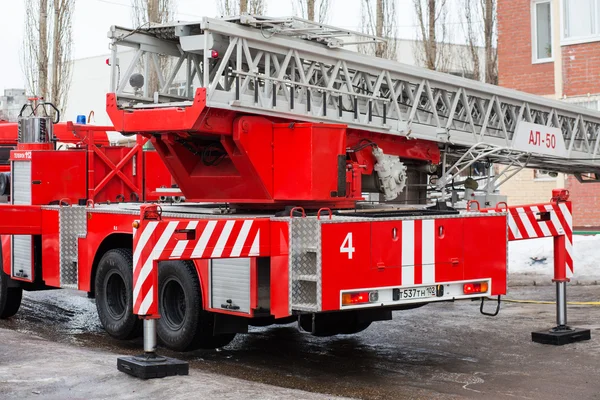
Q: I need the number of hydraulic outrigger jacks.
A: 2